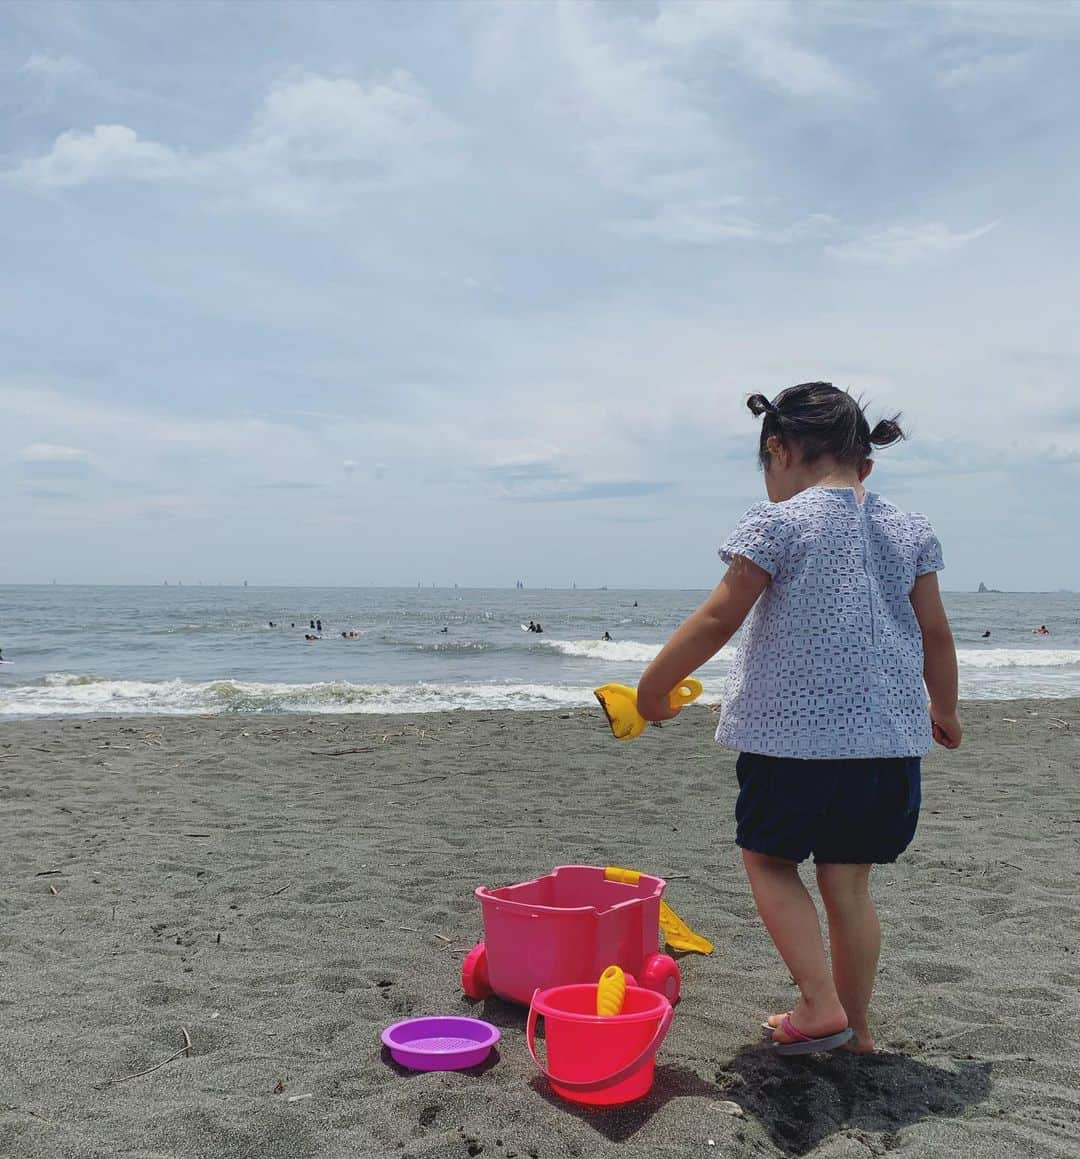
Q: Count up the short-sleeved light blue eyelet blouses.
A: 1